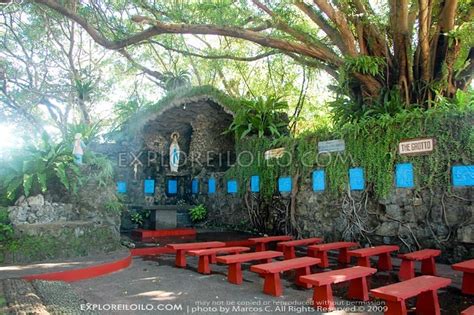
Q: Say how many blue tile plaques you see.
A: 12